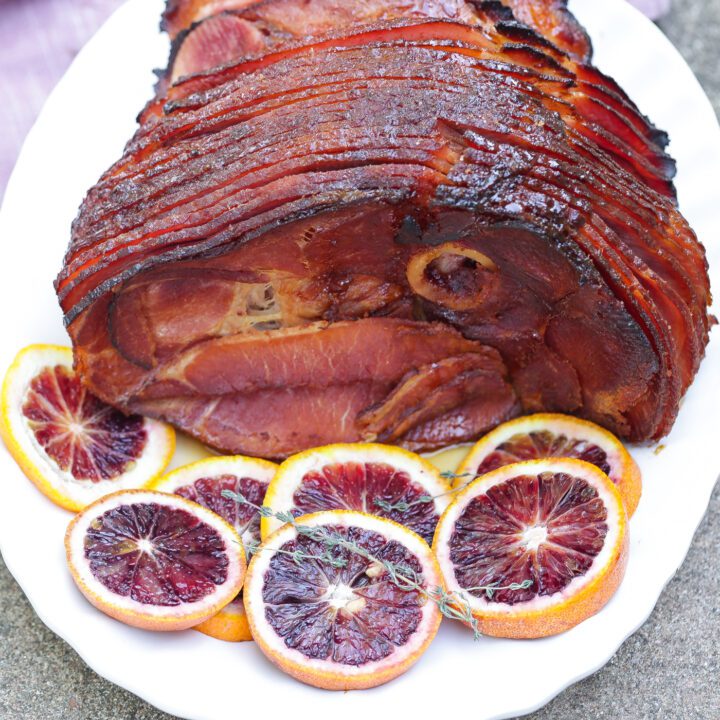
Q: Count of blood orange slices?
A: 7